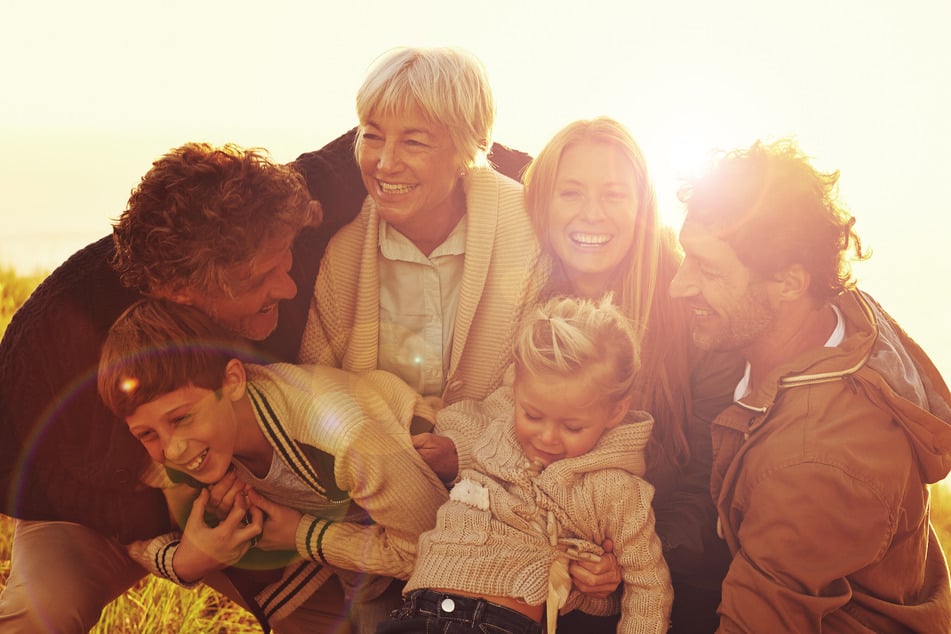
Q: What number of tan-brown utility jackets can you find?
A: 1